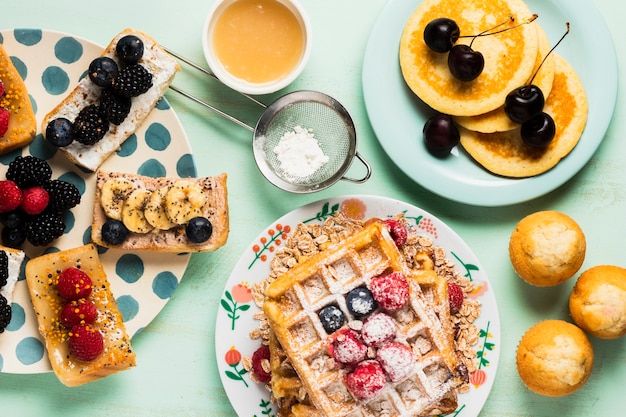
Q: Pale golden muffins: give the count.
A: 3